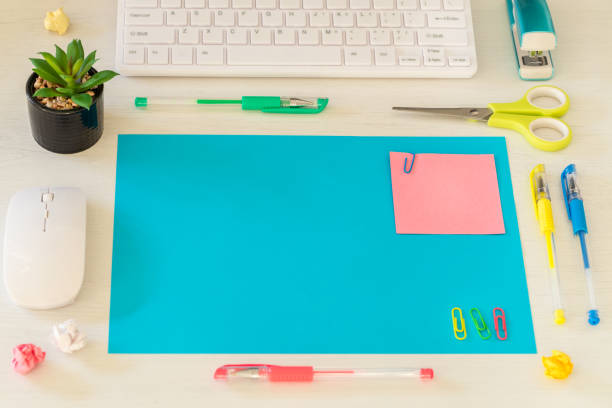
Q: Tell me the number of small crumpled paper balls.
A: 4